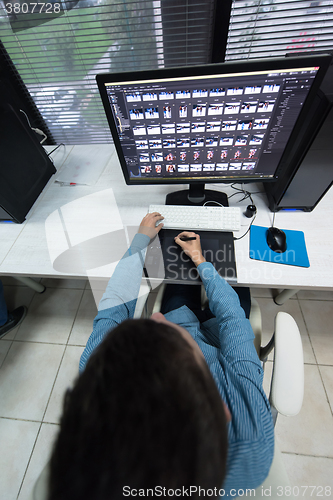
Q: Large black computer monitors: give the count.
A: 1